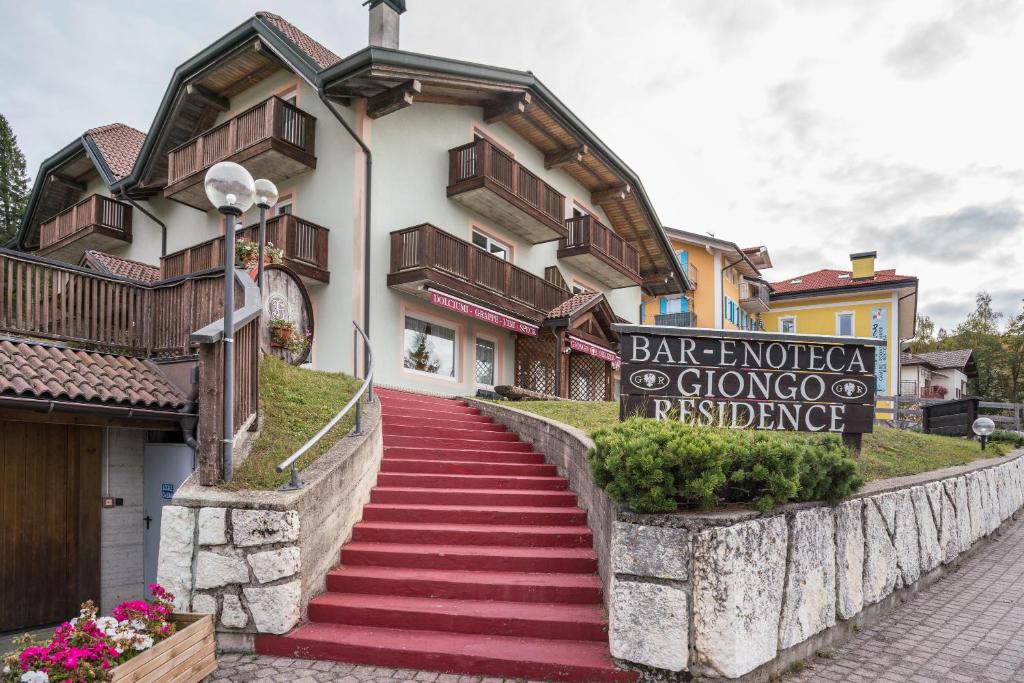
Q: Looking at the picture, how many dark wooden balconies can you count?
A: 6